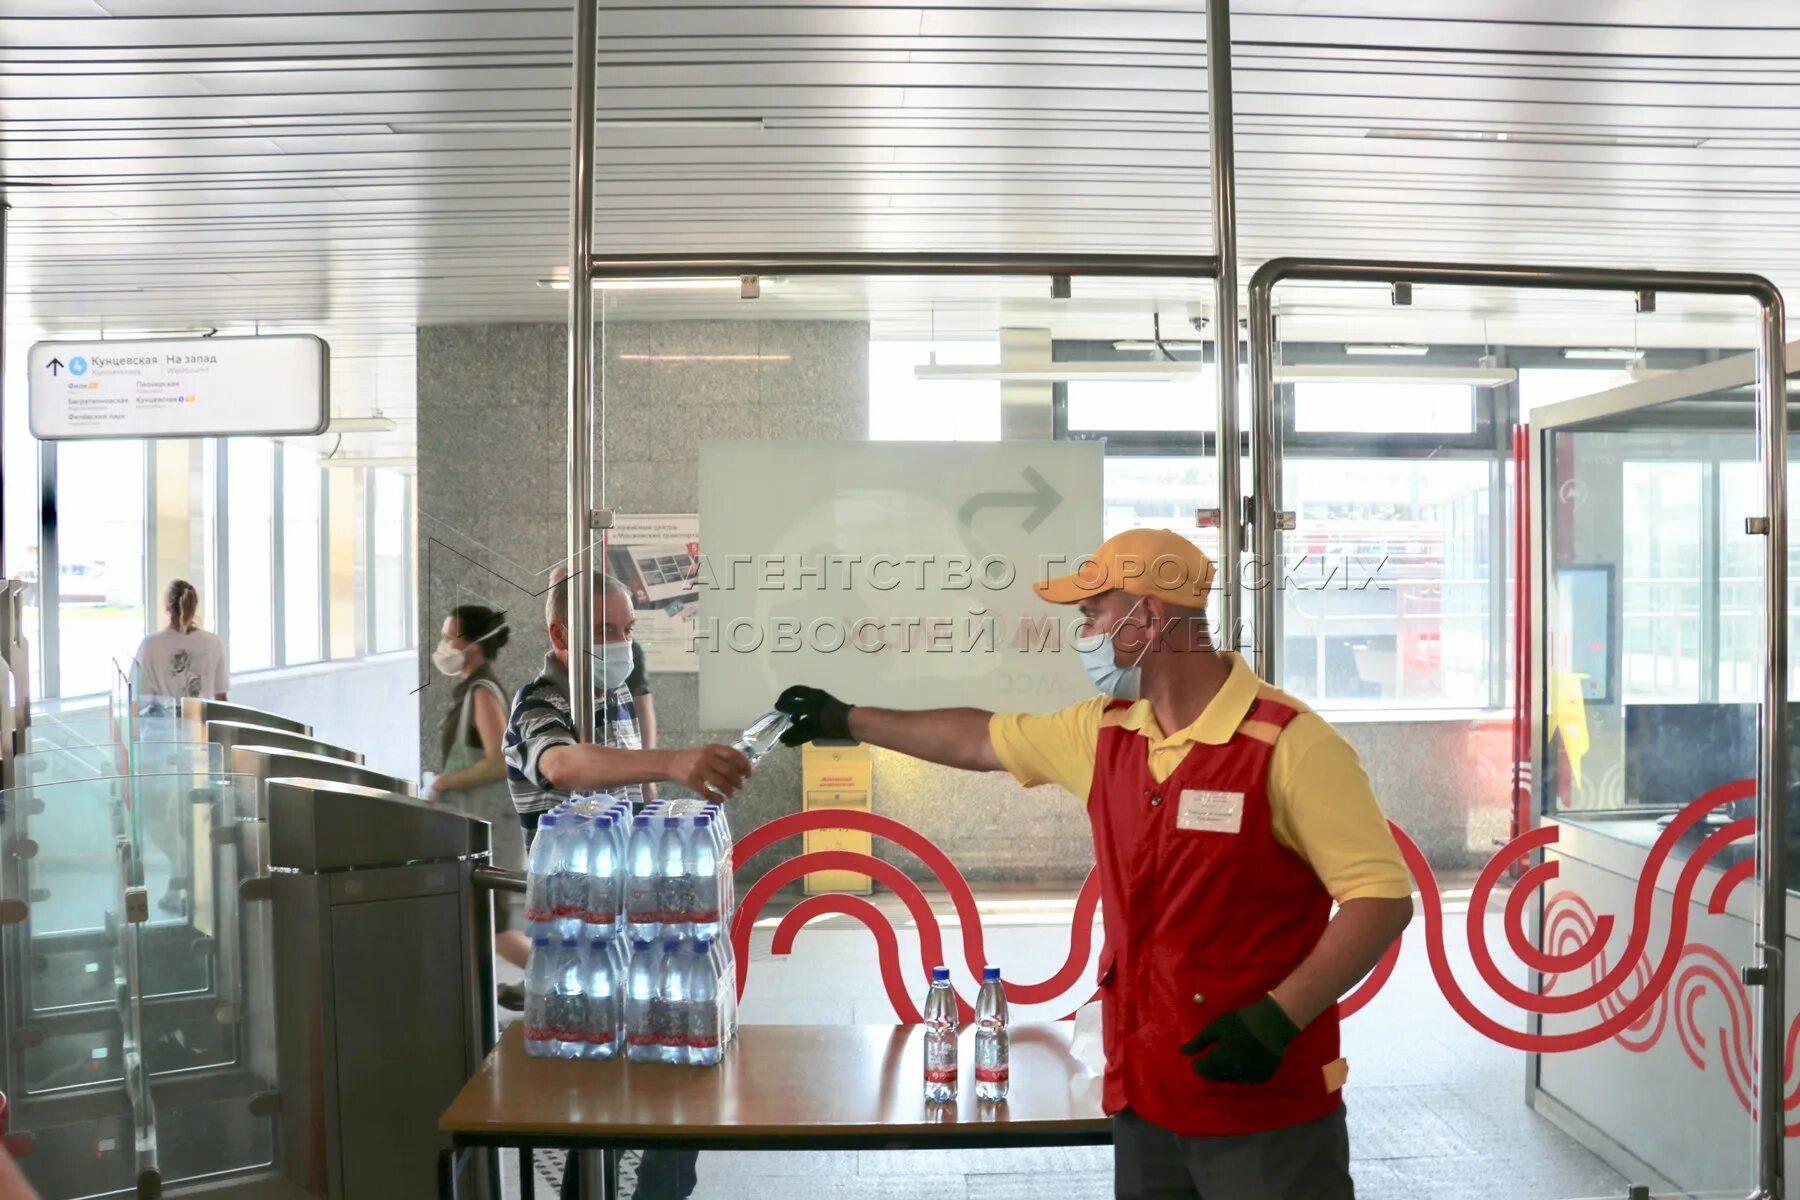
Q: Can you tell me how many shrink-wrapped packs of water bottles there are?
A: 4